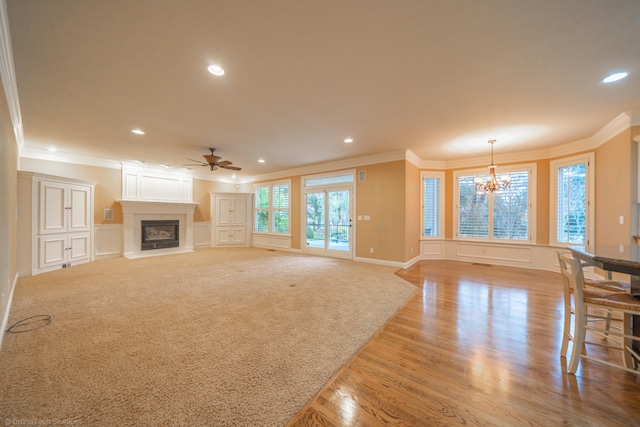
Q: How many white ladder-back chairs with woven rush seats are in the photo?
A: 2